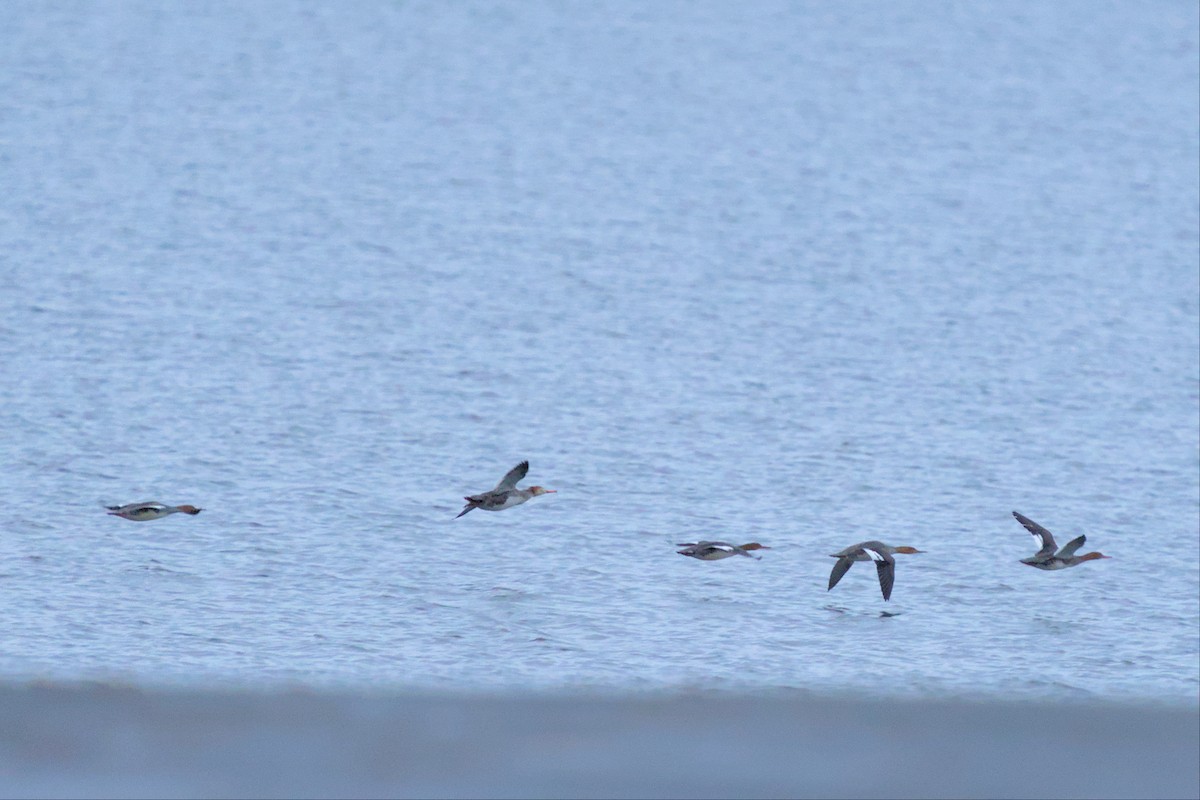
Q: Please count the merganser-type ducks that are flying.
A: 5